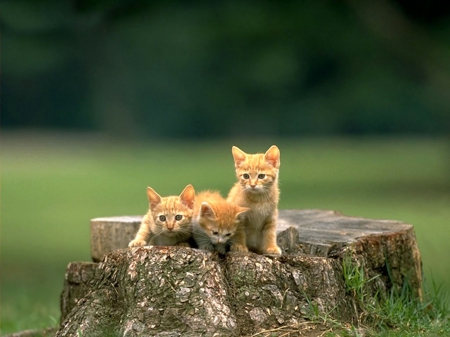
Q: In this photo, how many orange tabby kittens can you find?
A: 3